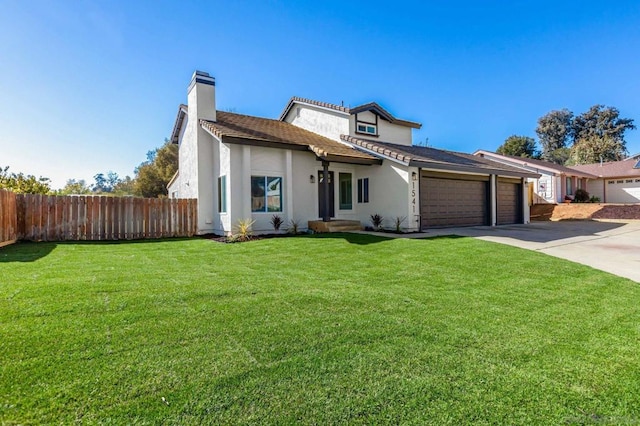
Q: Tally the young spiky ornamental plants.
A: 5